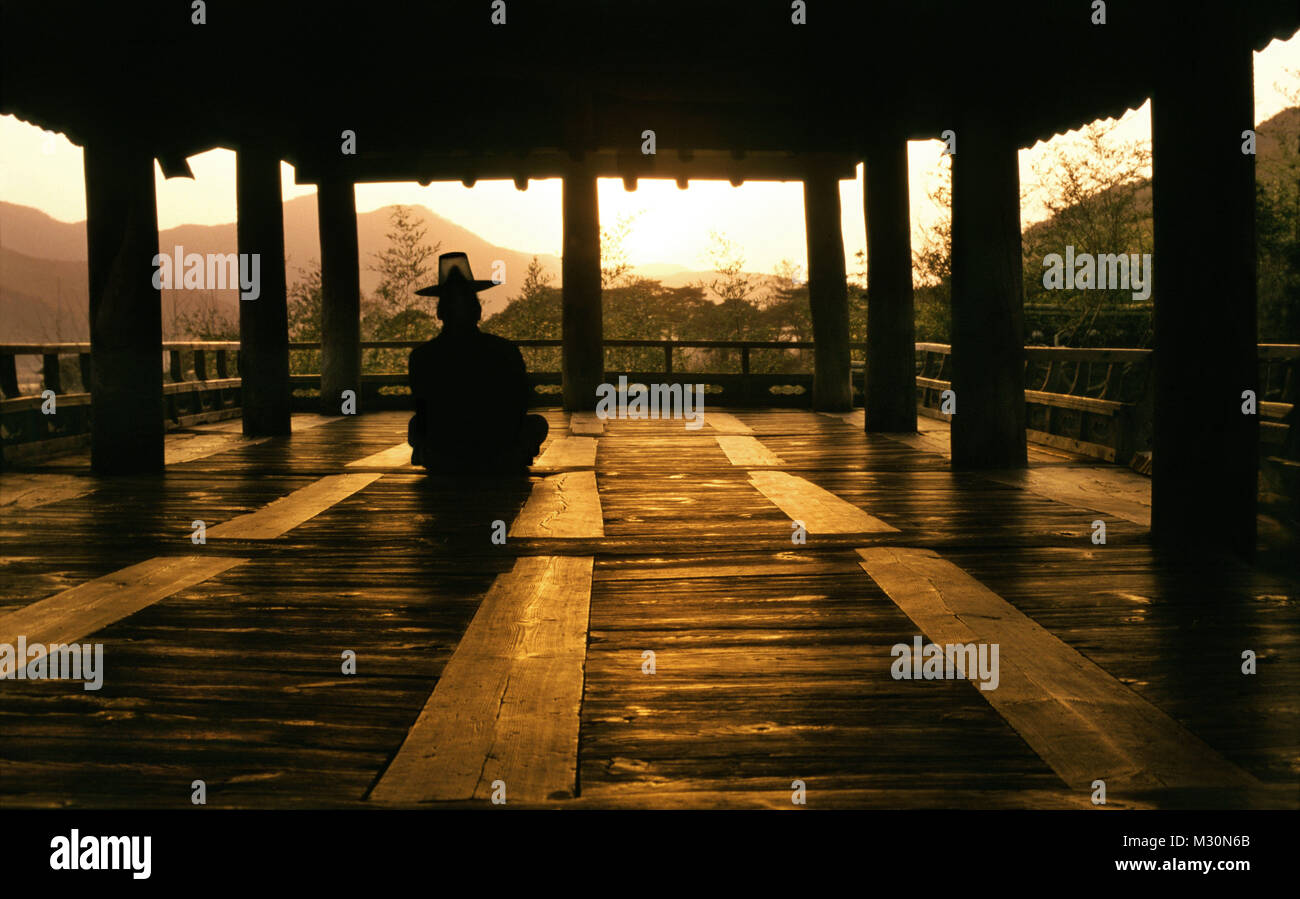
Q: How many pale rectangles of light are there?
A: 11